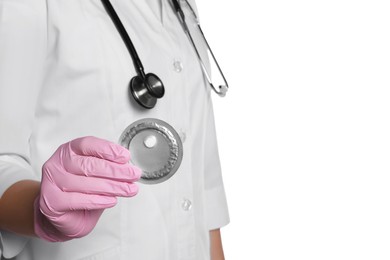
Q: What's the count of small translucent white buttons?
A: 3